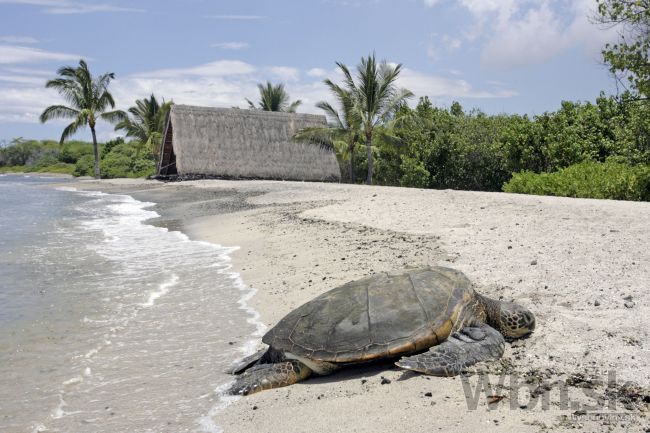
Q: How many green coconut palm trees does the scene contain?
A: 5